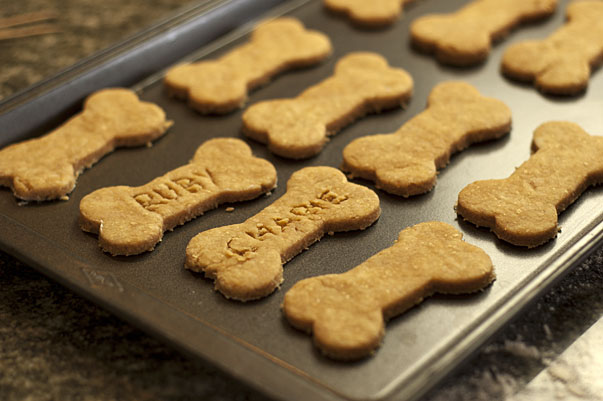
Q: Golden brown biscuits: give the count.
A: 11